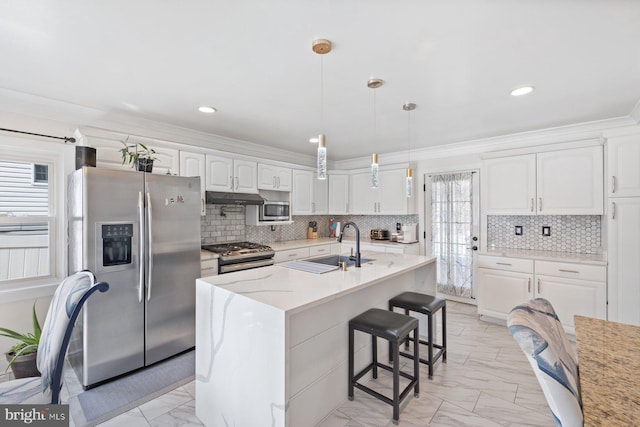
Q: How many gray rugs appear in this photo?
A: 1